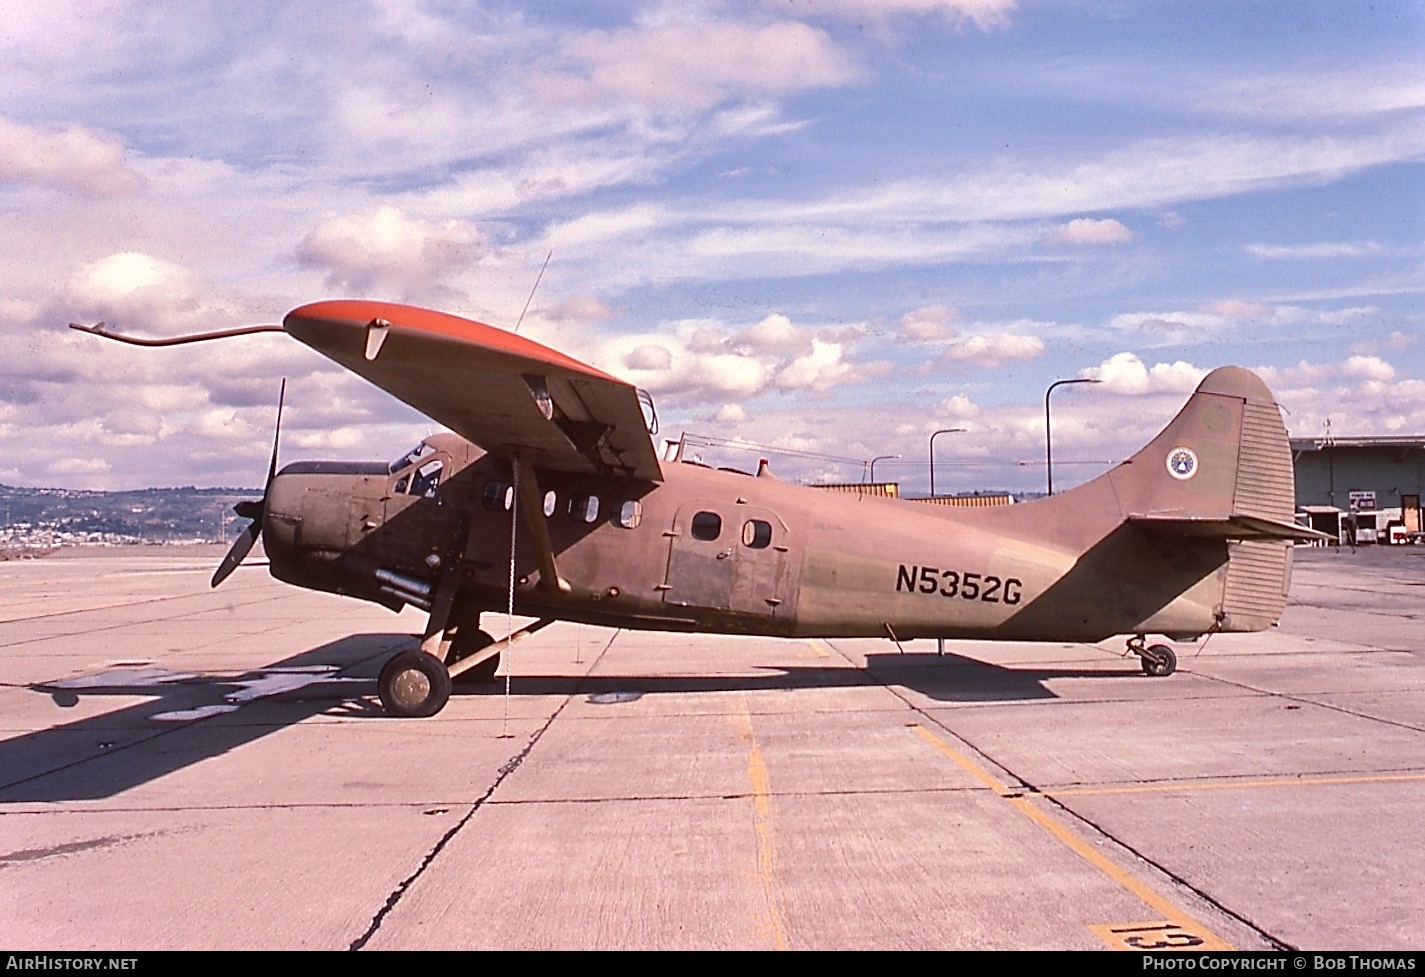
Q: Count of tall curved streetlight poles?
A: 3